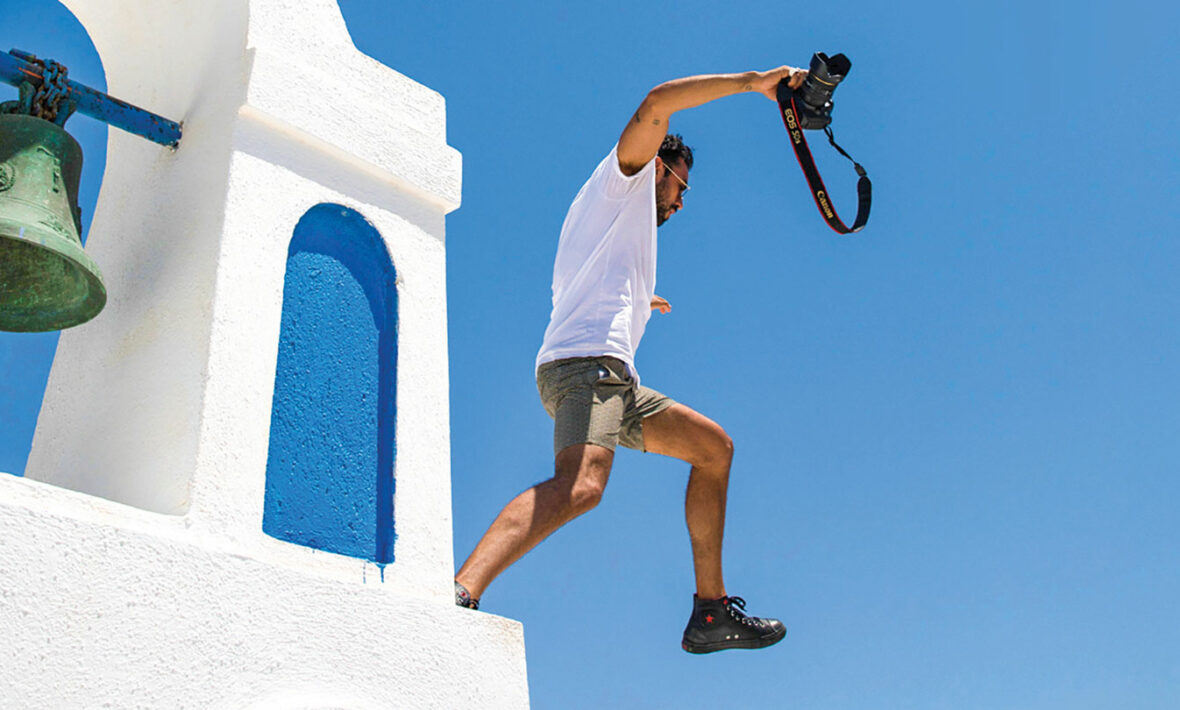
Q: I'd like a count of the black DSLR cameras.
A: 1